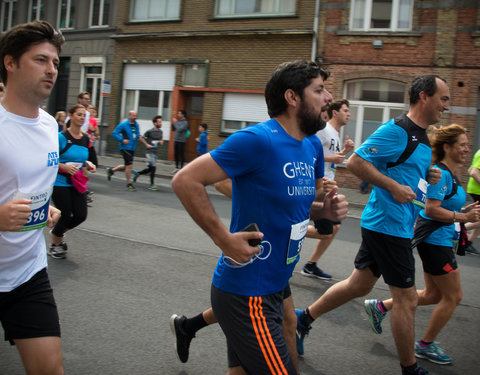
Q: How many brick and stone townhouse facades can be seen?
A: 3